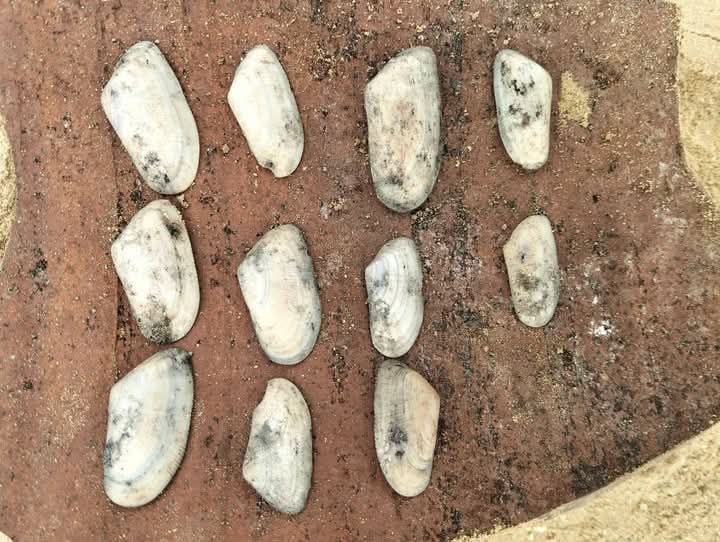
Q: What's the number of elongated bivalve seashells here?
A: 11